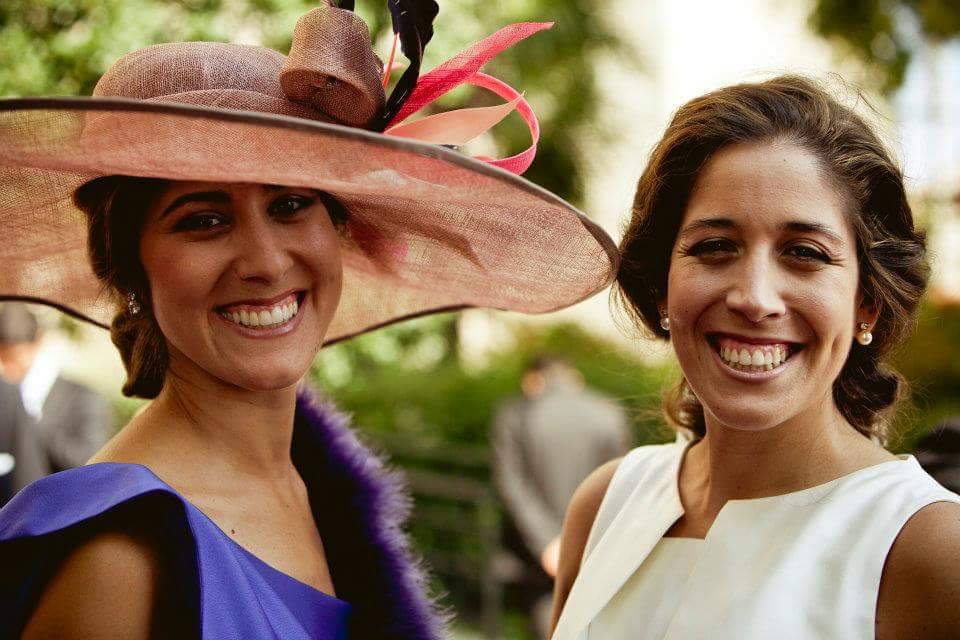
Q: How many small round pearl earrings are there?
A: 2